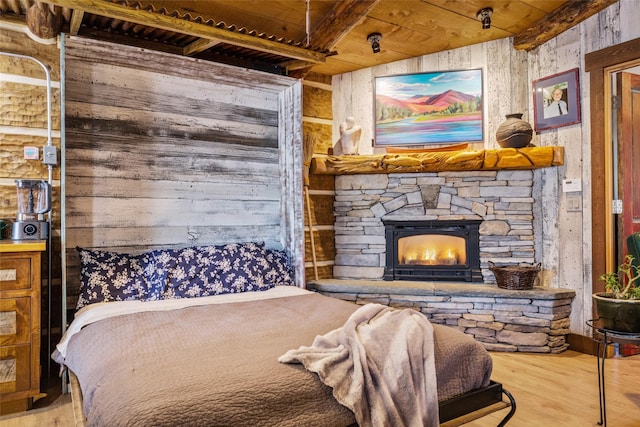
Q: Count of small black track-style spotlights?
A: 2